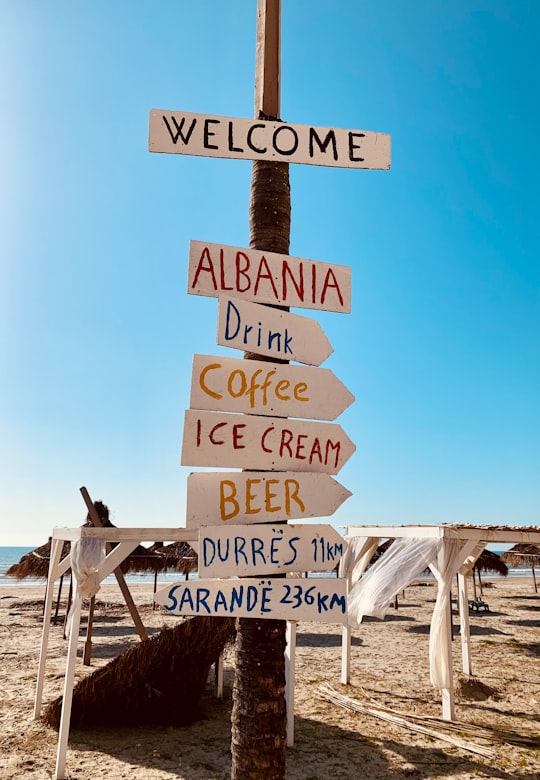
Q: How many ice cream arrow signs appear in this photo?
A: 1